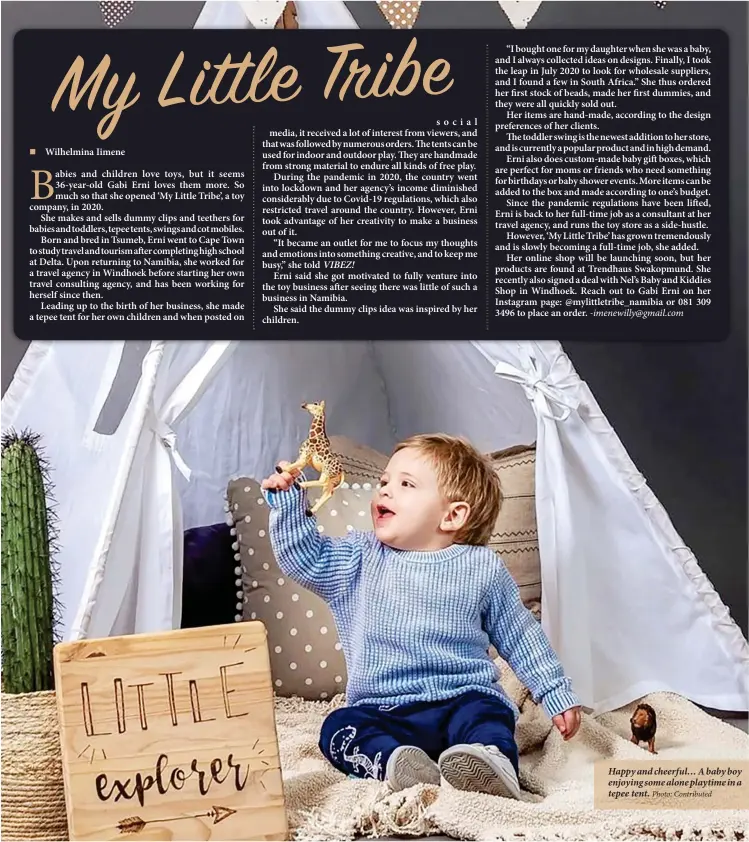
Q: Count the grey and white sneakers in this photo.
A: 2